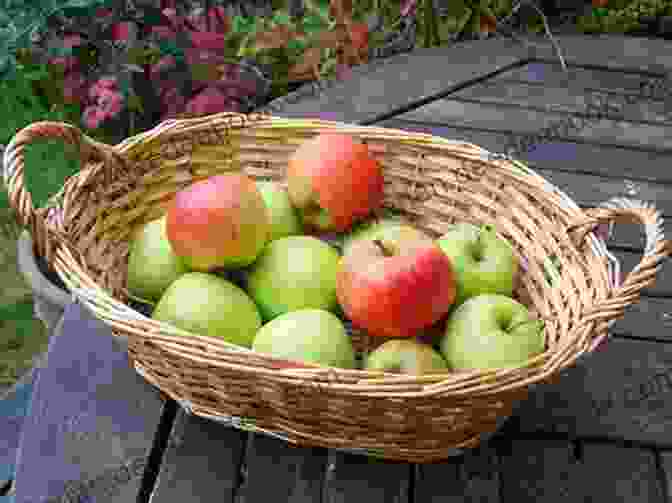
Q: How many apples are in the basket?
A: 12